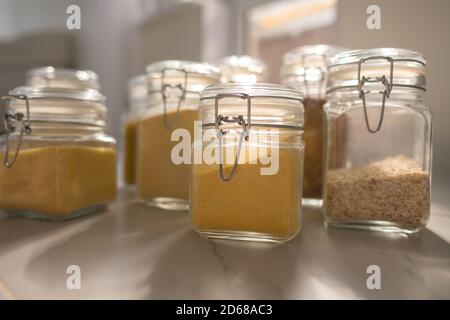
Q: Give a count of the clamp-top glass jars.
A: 8